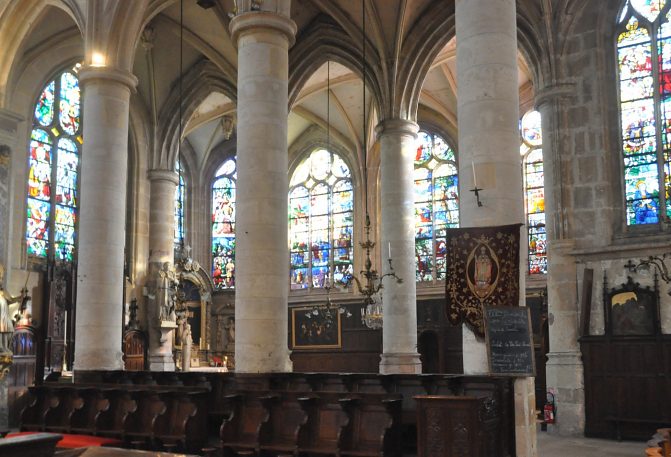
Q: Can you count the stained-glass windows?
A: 7